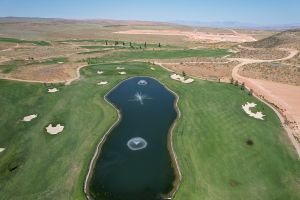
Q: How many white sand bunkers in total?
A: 11